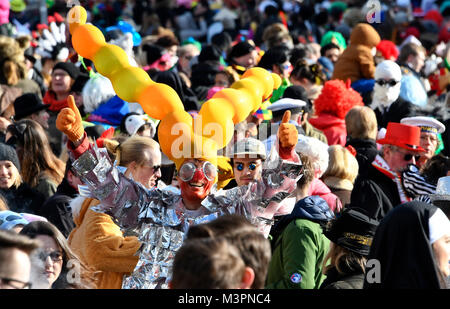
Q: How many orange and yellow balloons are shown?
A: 12